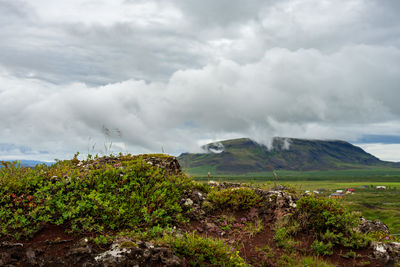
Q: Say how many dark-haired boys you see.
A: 0